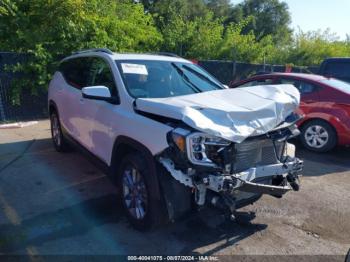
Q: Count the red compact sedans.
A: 1